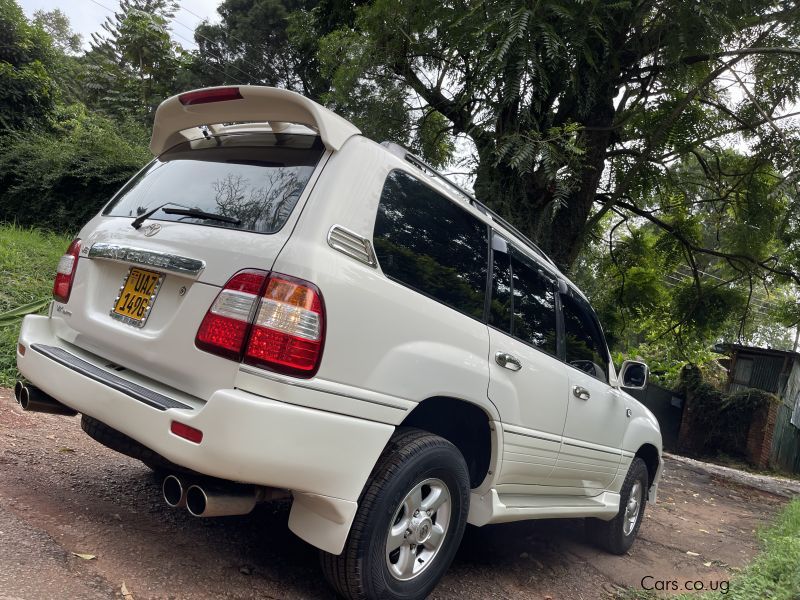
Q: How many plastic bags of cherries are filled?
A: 0